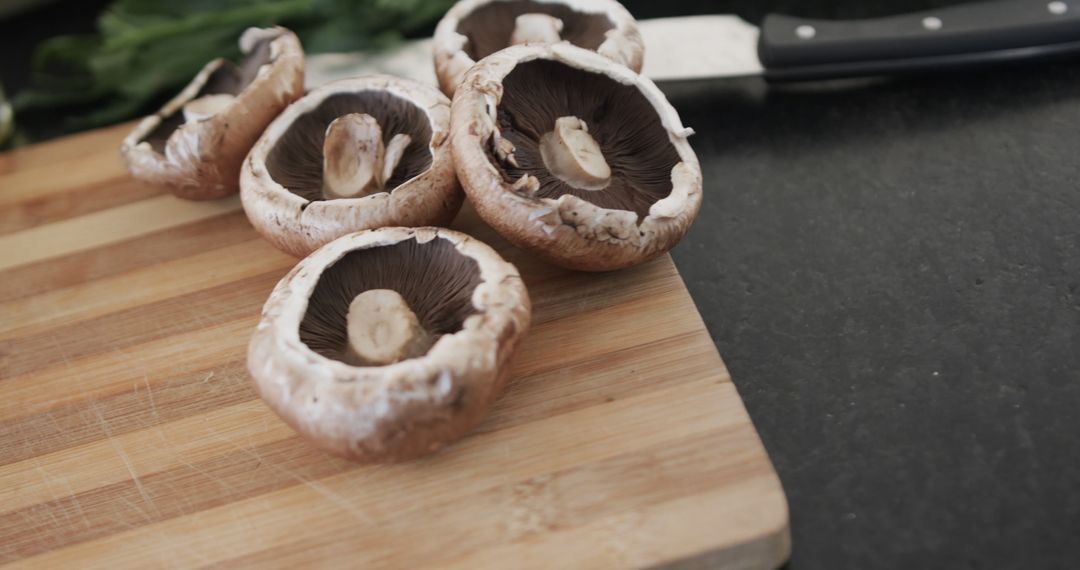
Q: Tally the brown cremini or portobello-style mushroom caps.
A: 5